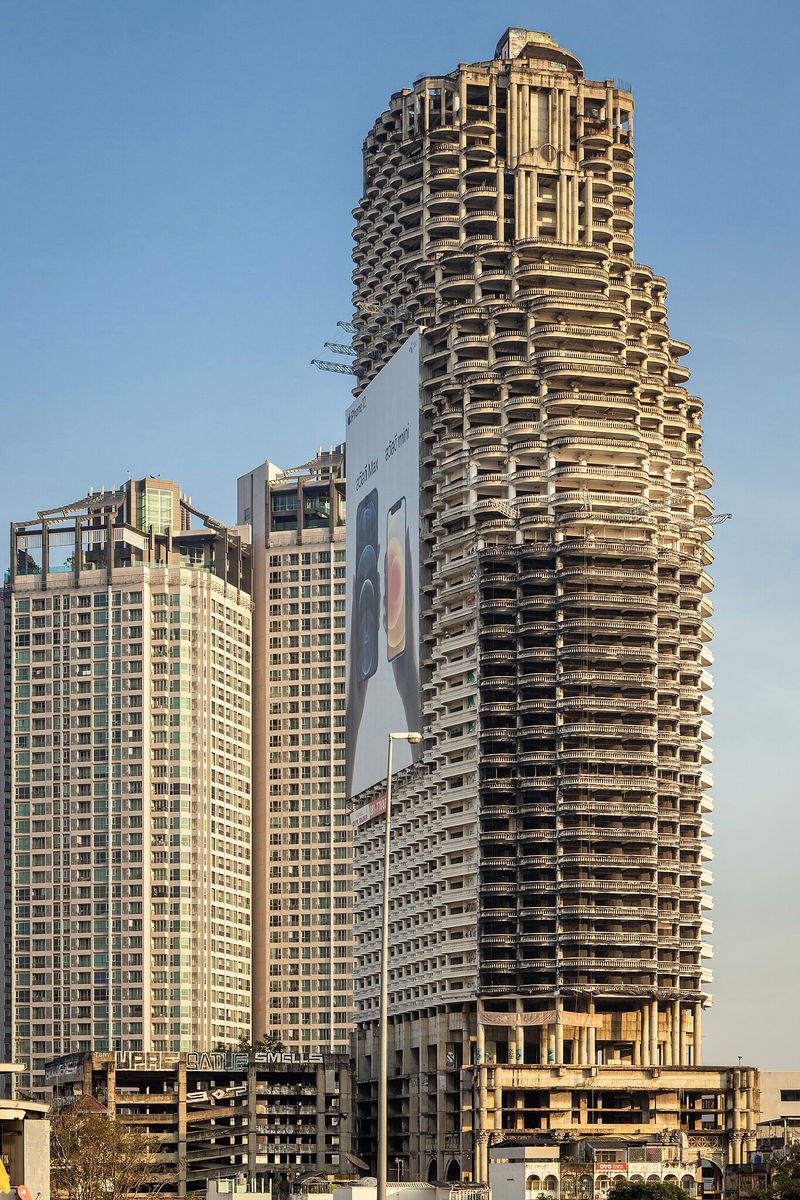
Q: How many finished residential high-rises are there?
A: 2